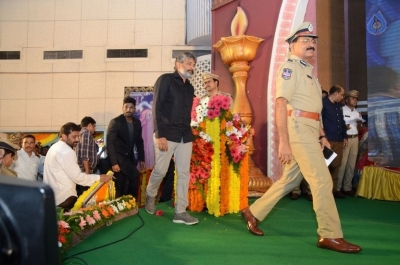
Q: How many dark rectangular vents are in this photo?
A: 4